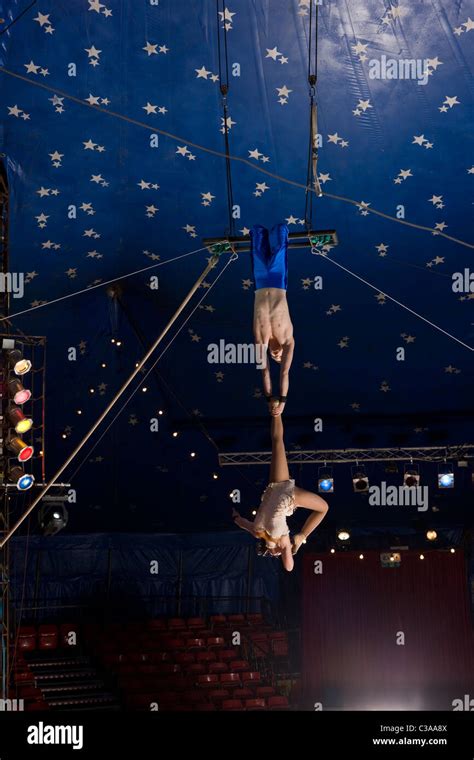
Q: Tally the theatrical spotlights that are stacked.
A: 5